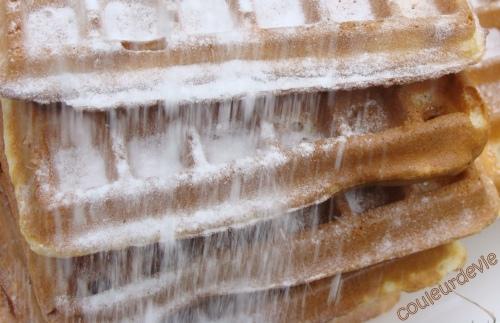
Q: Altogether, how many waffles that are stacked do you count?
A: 4